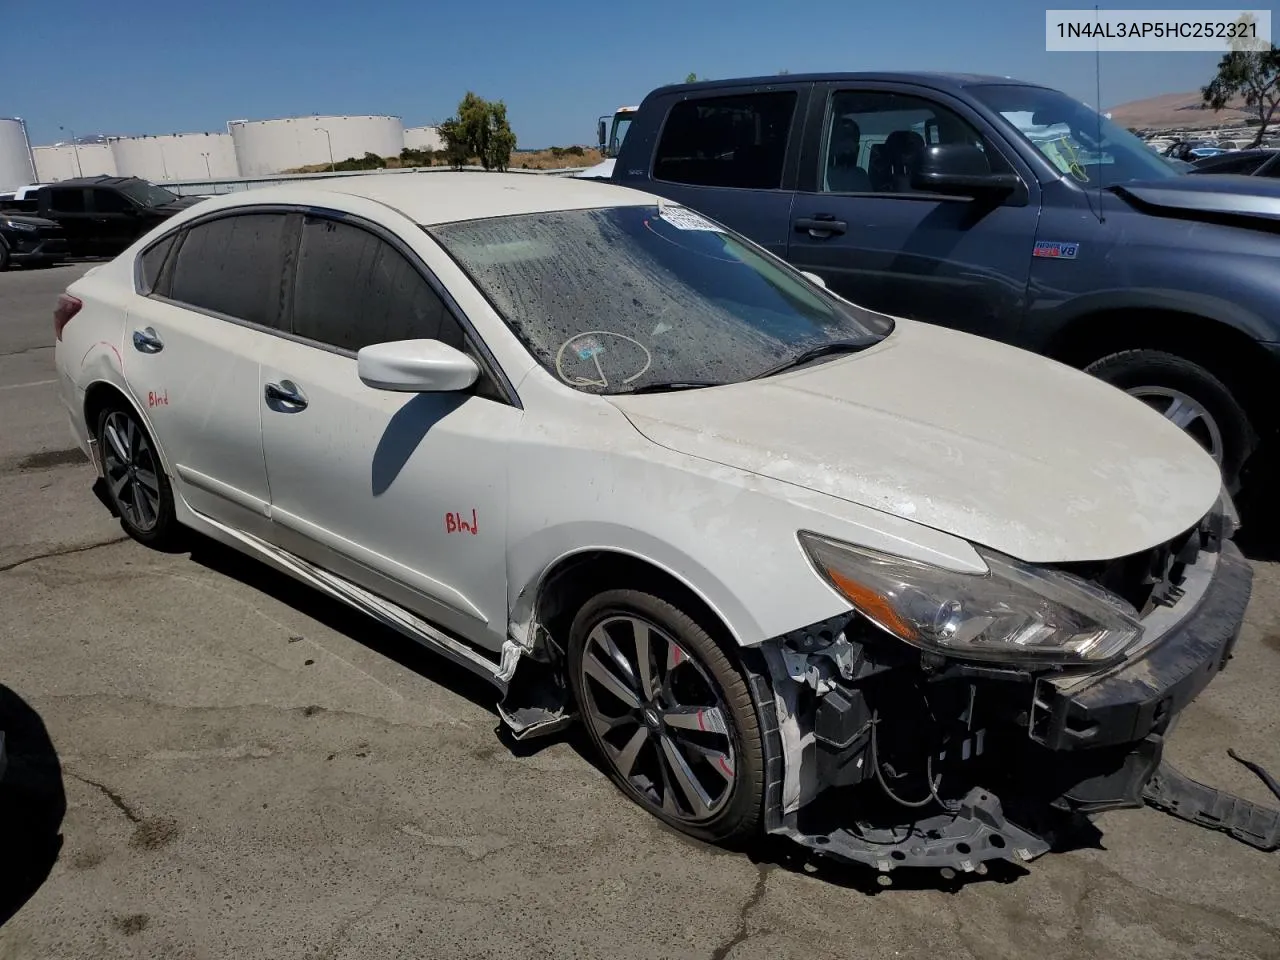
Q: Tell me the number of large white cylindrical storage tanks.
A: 5